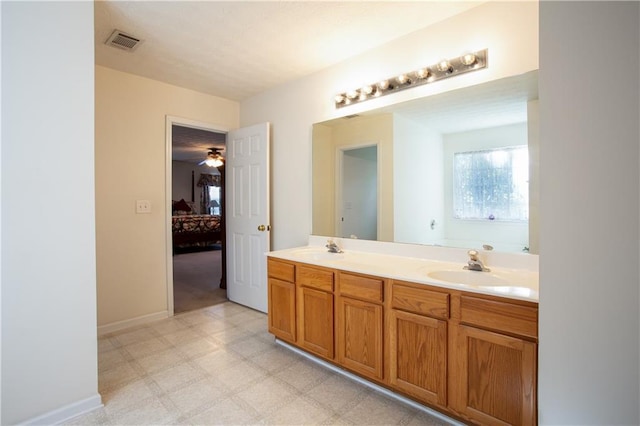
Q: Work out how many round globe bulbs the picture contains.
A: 8